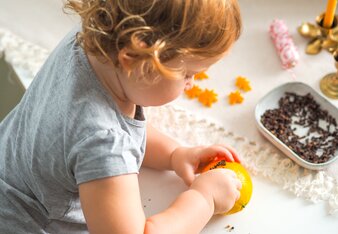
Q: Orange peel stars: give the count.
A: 5